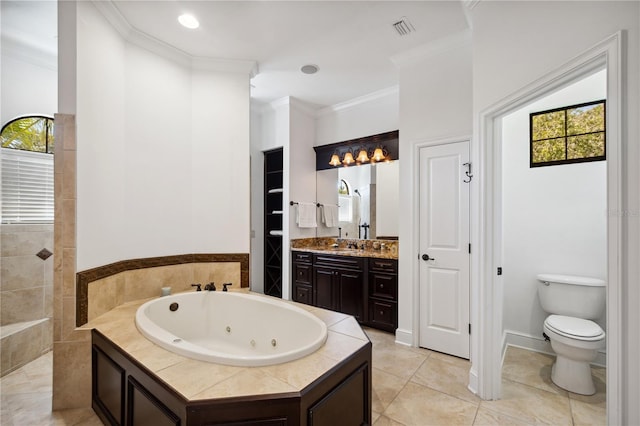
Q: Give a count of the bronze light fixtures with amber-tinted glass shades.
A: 4